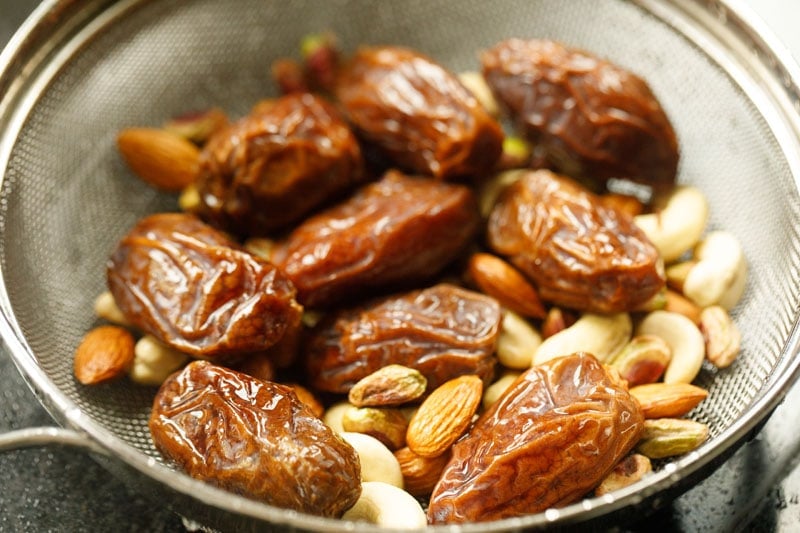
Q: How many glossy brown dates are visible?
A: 9